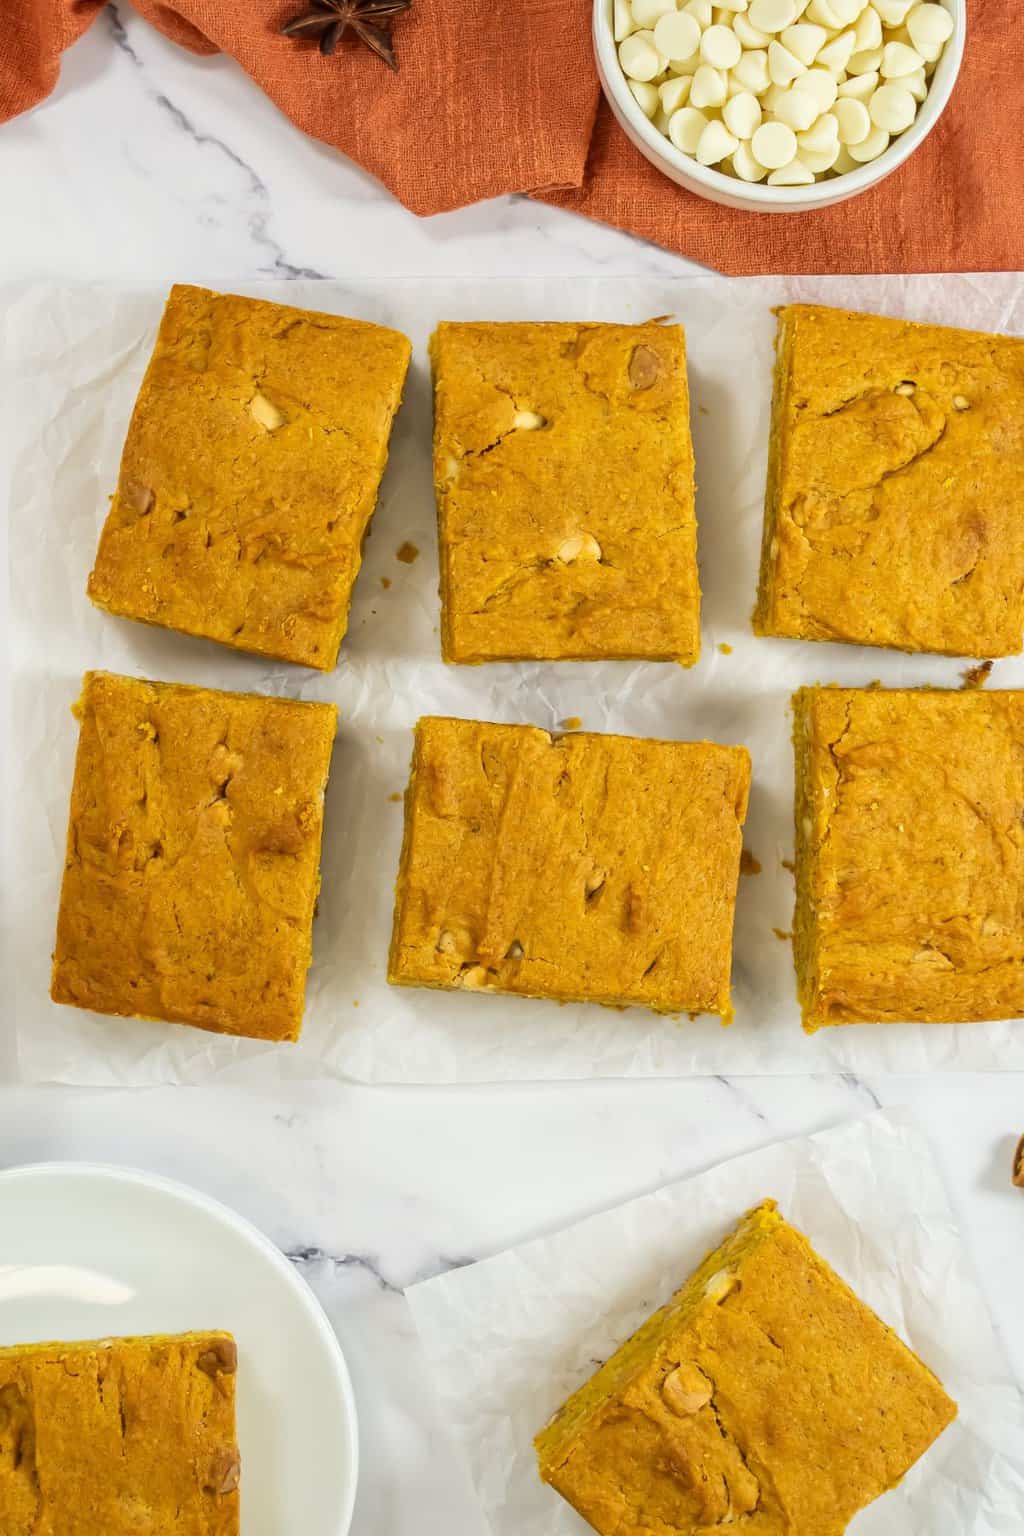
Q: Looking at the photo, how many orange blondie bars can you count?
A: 8